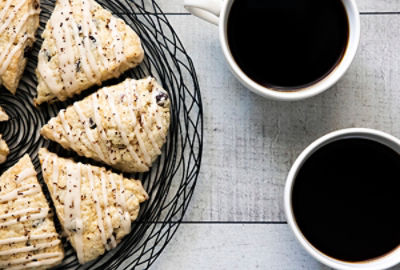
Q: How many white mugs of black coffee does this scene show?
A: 2